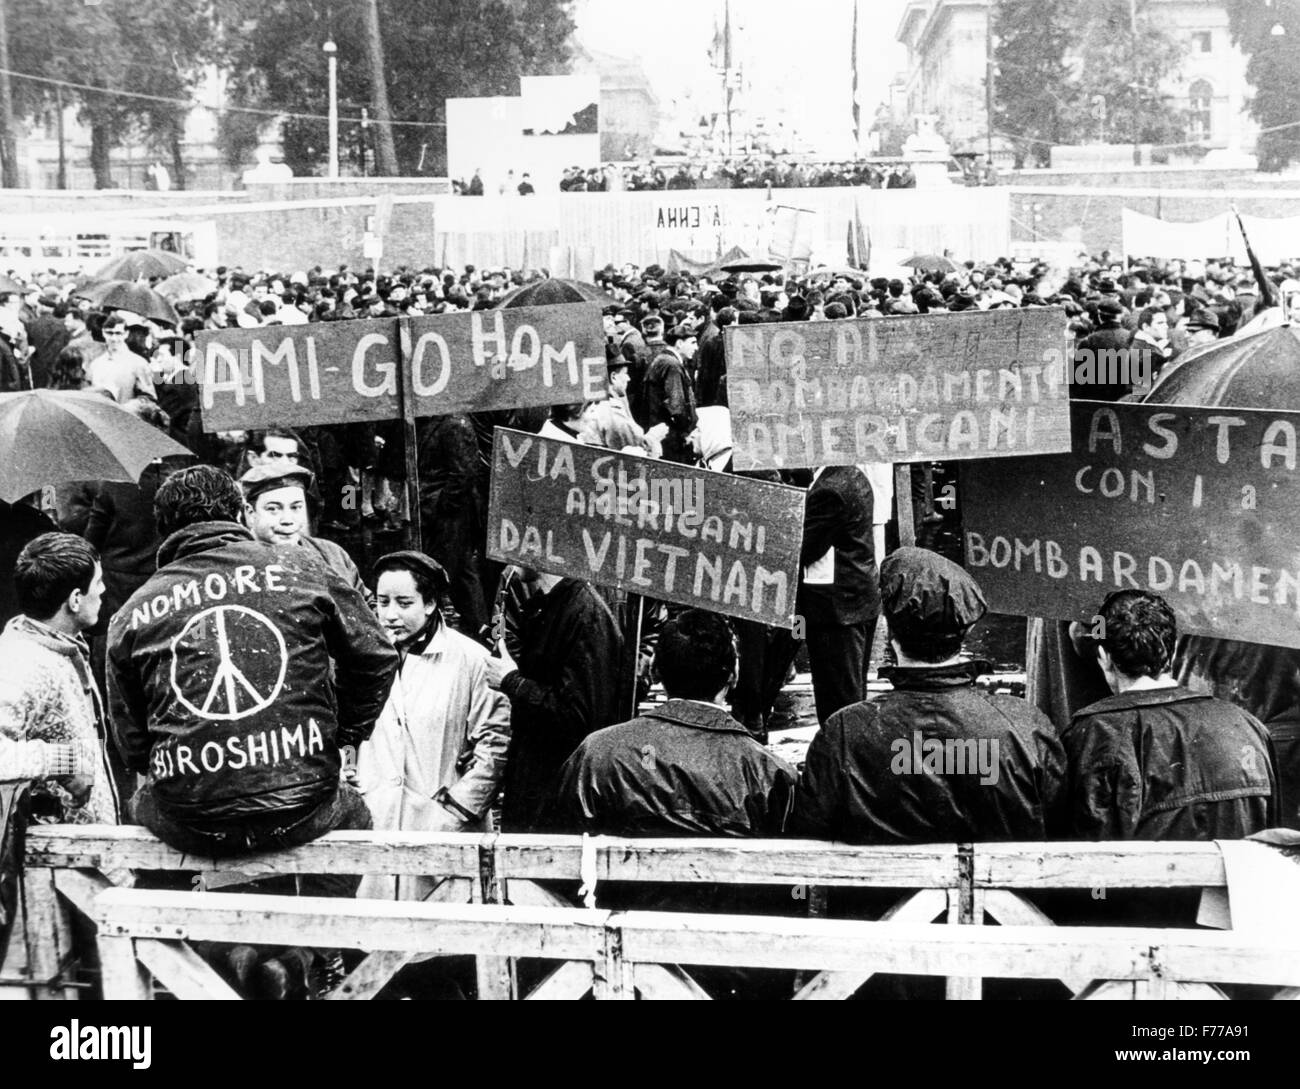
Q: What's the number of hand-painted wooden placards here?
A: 4